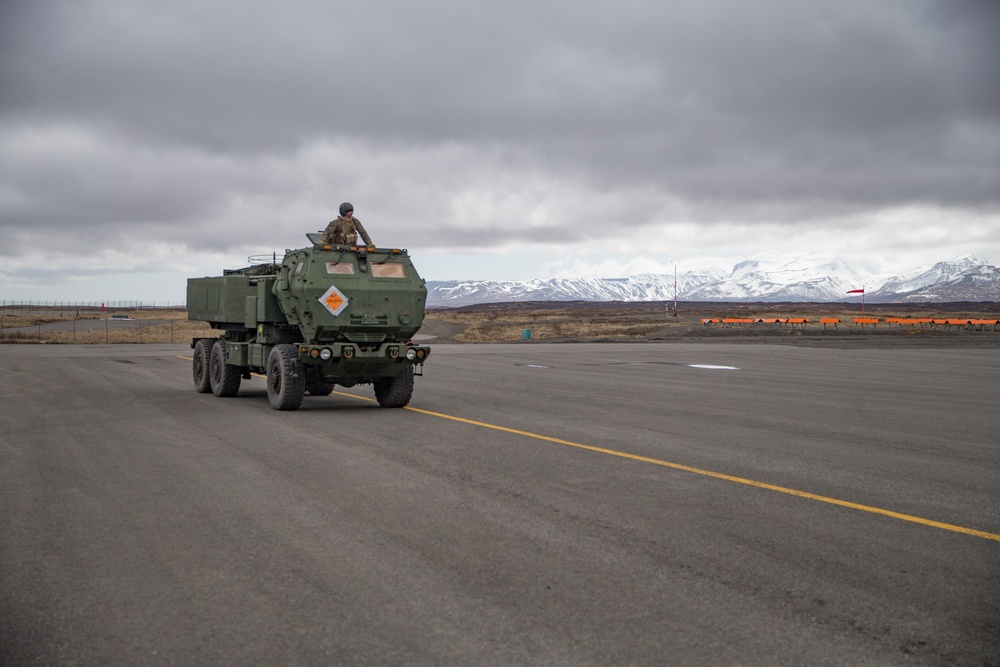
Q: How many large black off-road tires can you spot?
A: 5